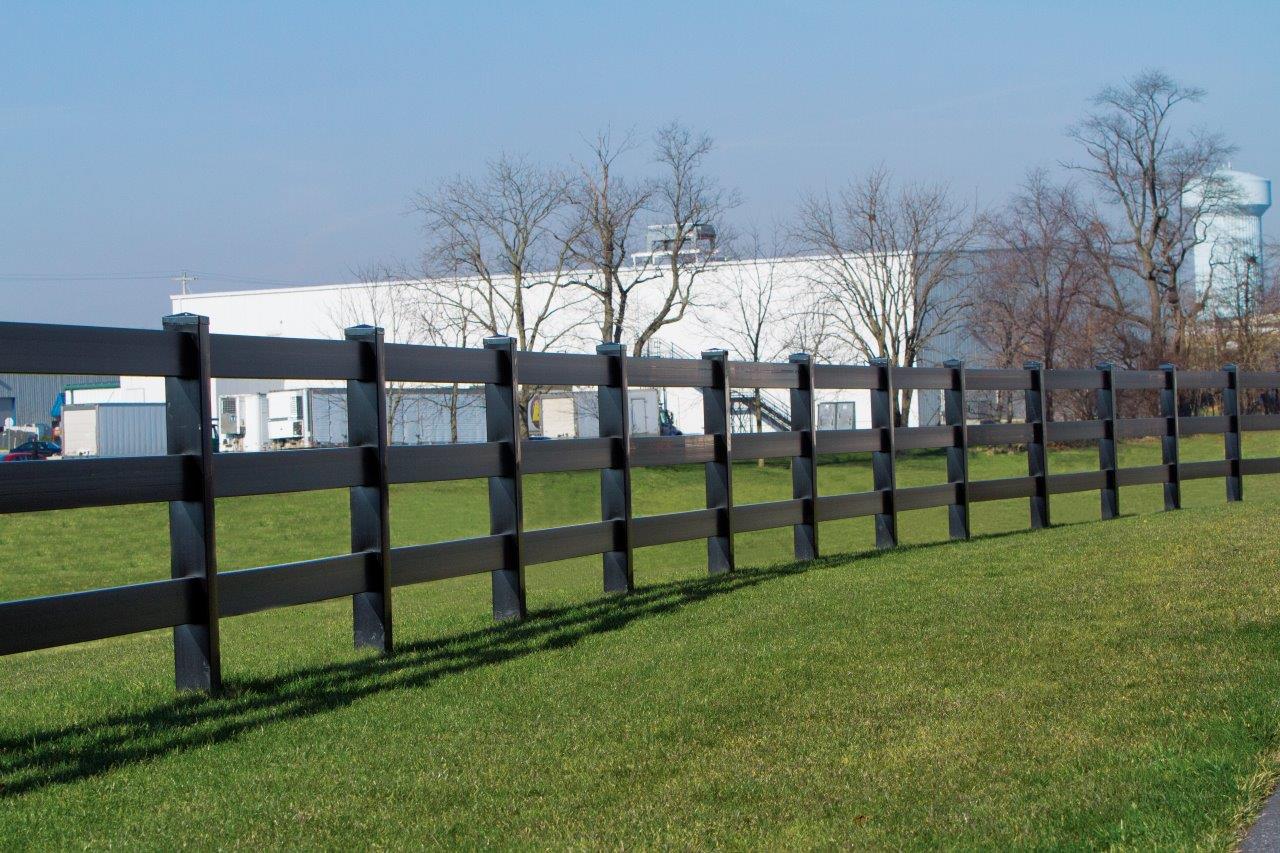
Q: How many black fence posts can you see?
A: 12